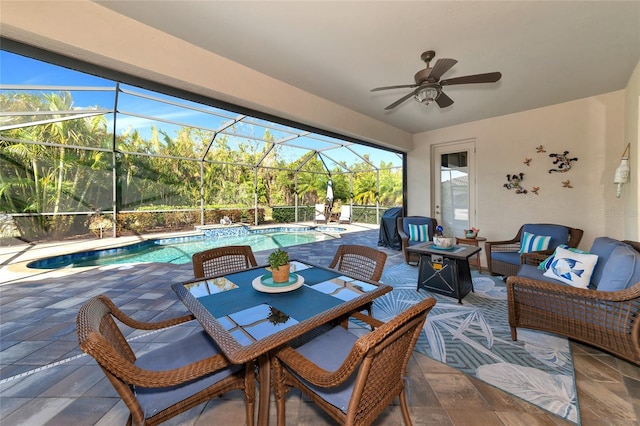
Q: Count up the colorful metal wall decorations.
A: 6